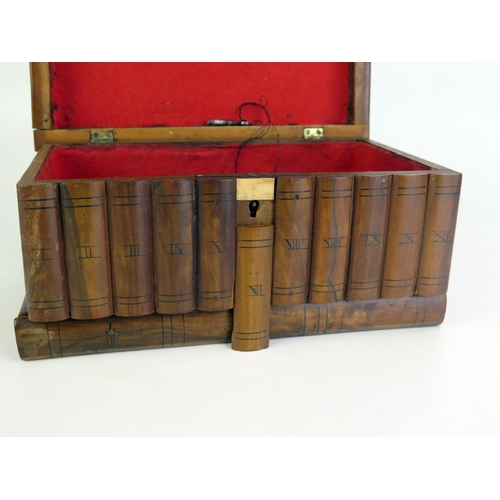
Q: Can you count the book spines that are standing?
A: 11